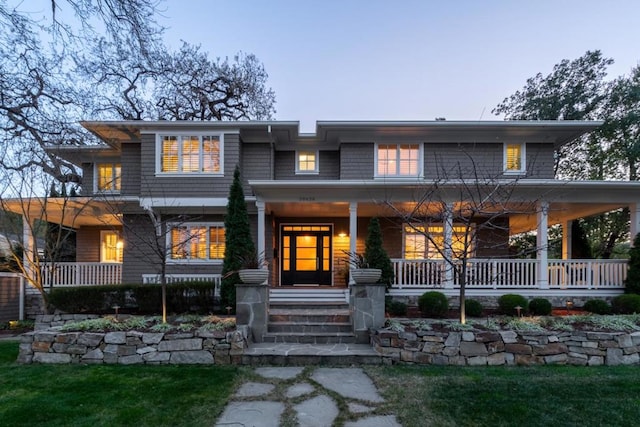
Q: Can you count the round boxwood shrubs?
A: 7